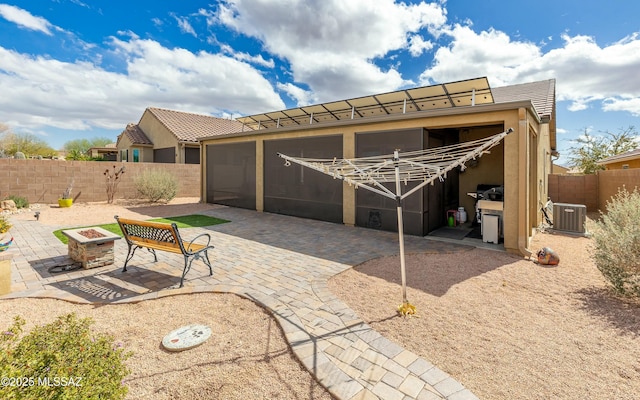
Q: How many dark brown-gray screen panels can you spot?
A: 3